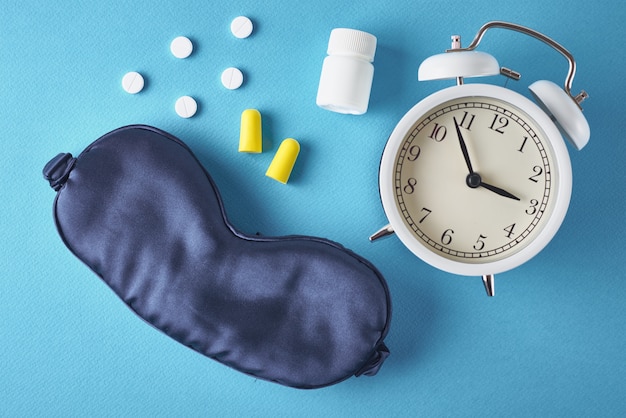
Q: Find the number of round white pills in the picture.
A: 5